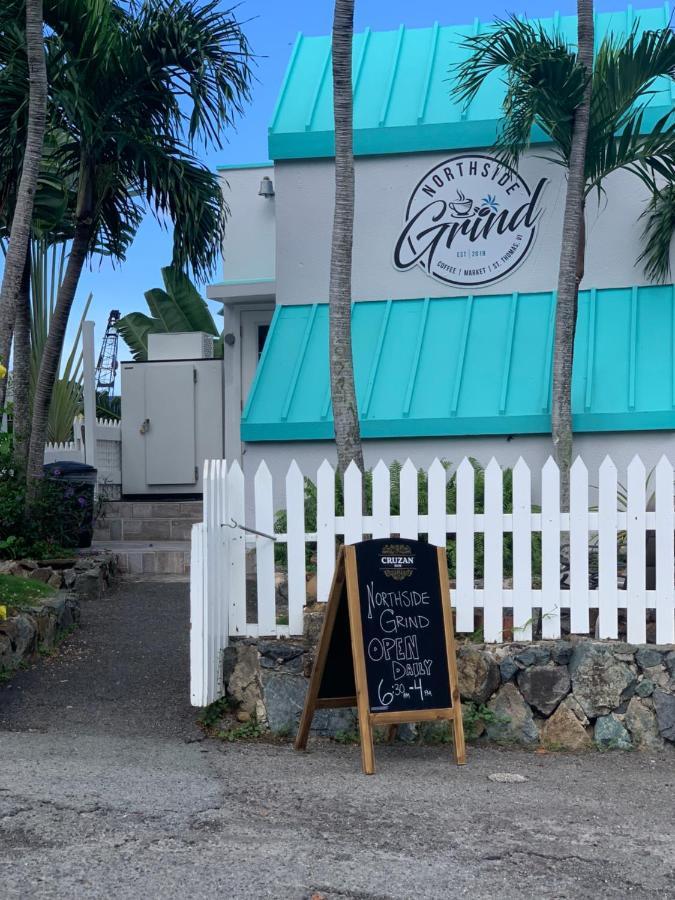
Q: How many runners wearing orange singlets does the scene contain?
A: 0